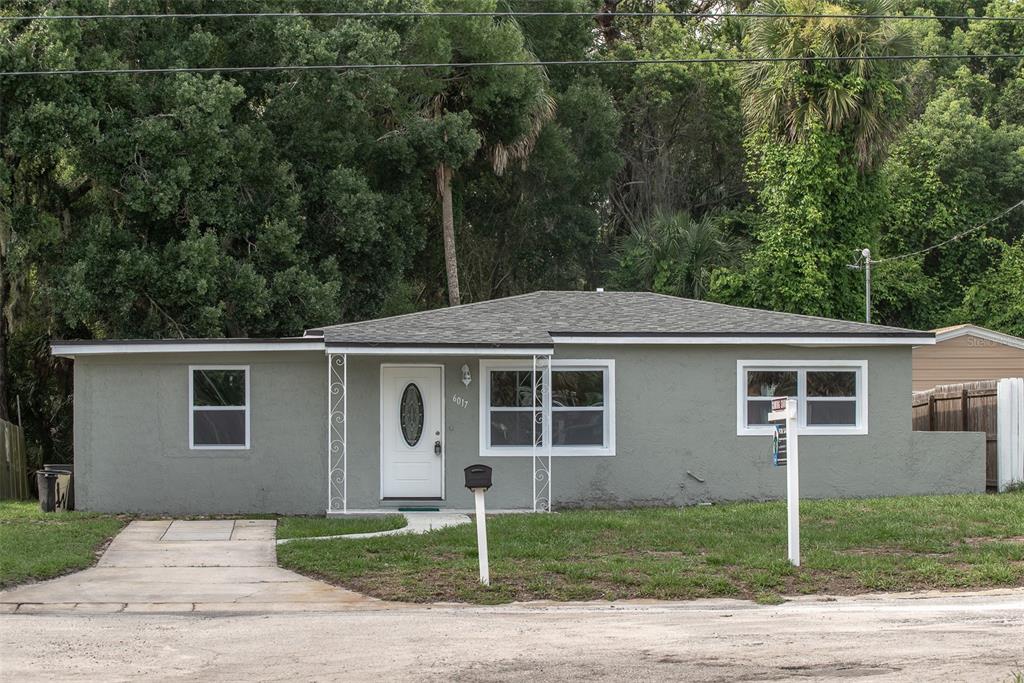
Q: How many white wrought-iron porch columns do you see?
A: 2